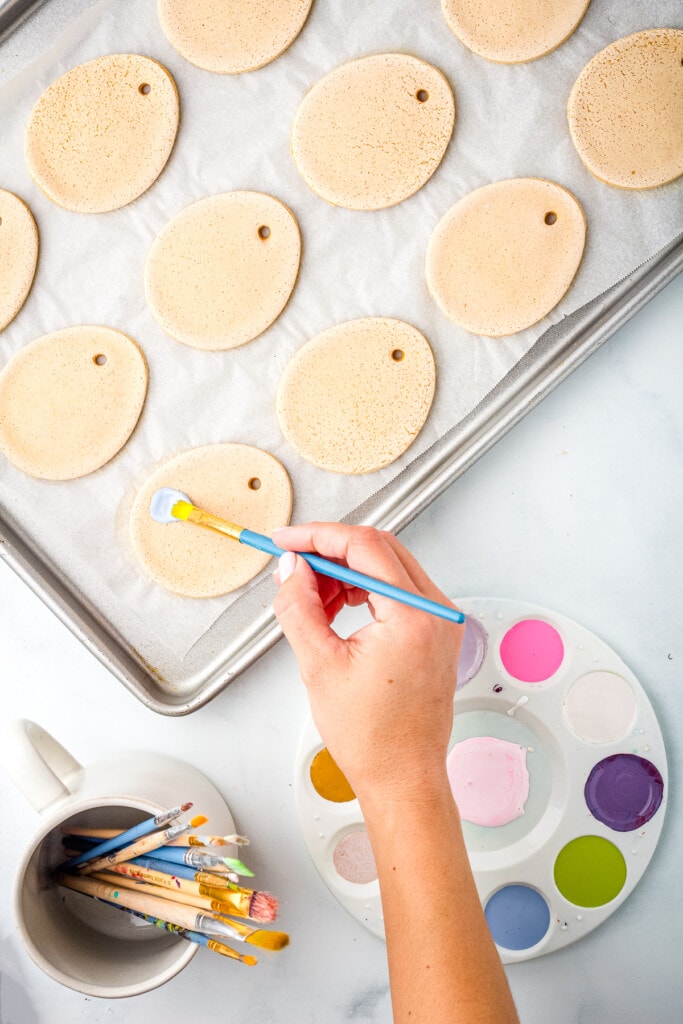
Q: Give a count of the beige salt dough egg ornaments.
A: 11